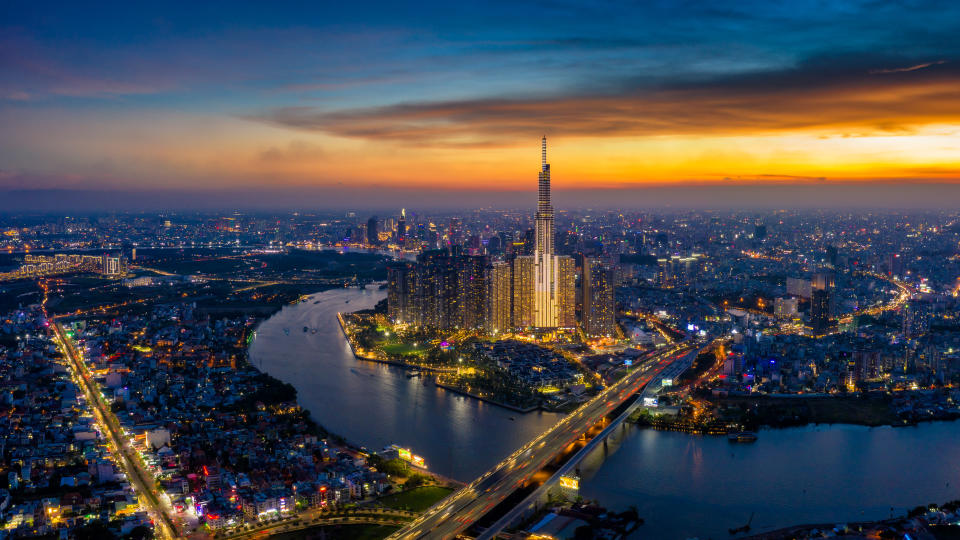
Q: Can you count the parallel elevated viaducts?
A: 2